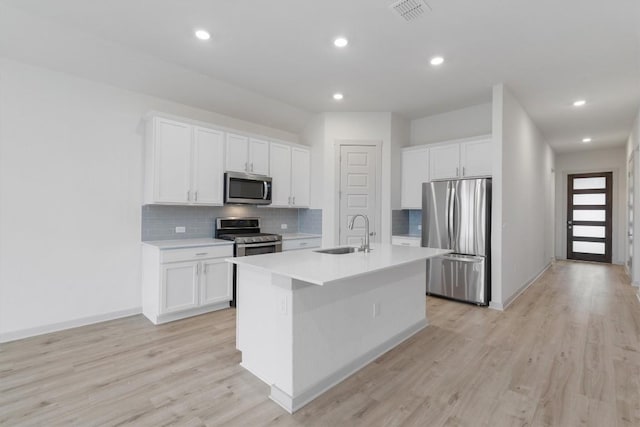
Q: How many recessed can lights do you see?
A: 6